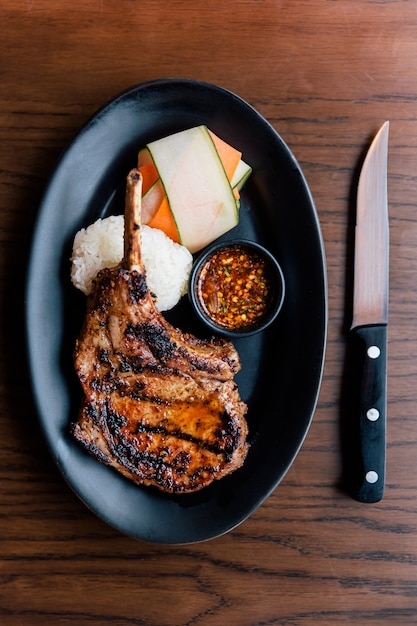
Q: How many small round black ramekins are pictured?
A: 1